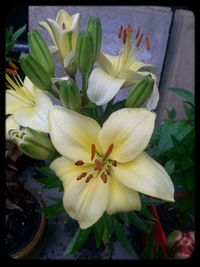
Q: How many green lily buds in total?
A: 7